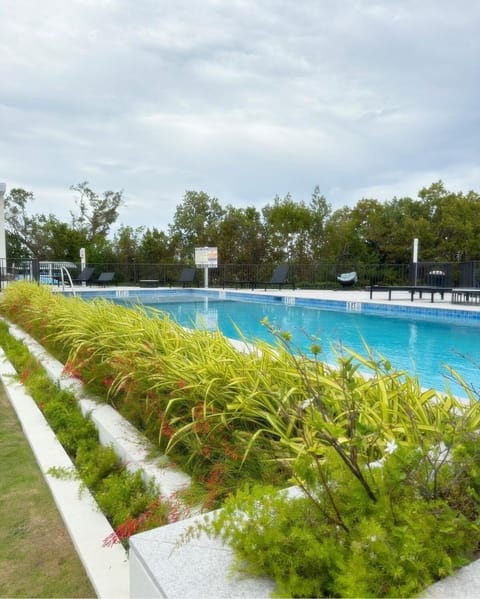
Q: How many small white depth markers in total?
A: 4